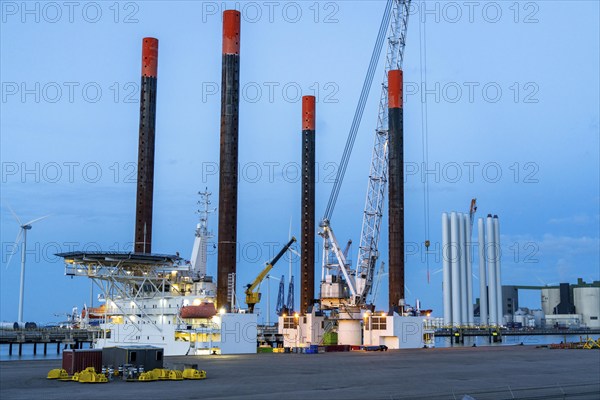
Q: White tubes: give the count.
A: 7